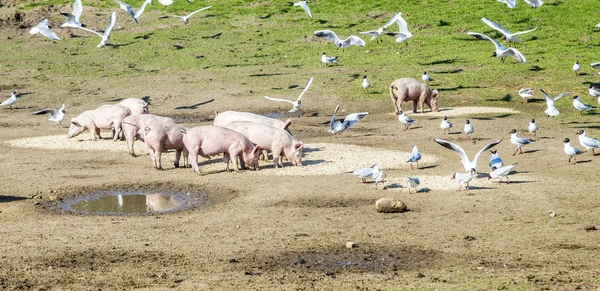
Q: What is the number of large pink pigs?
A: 8